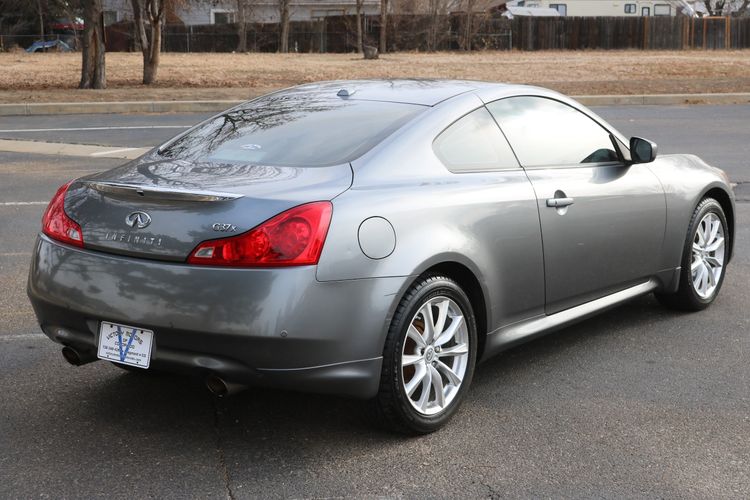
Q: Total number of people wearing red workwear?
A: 0